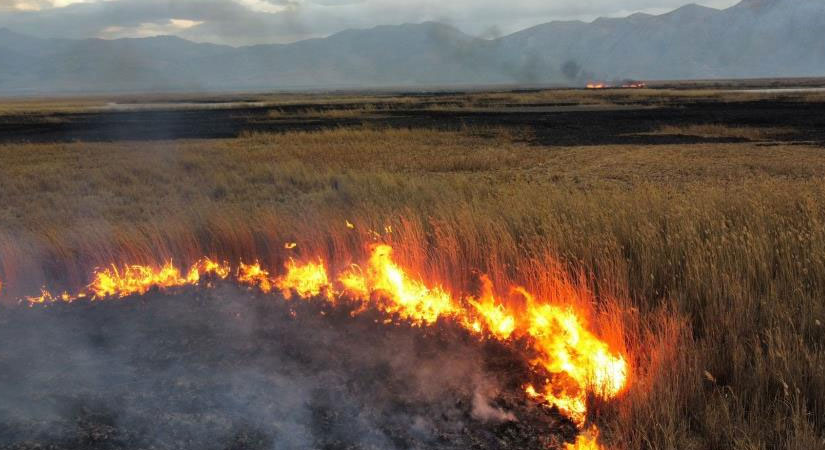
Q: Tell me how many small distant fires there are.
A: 2